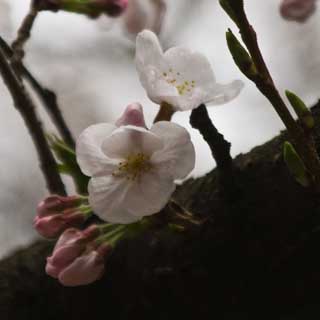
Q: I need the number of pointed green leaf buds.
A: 4